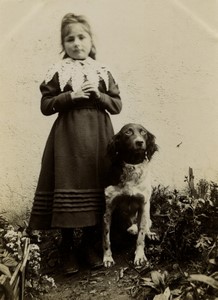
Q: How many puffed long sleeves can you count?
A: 2